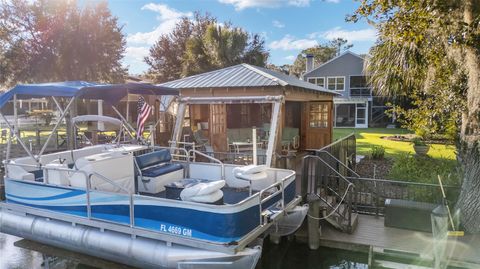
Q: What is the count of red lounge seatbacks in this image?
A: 0